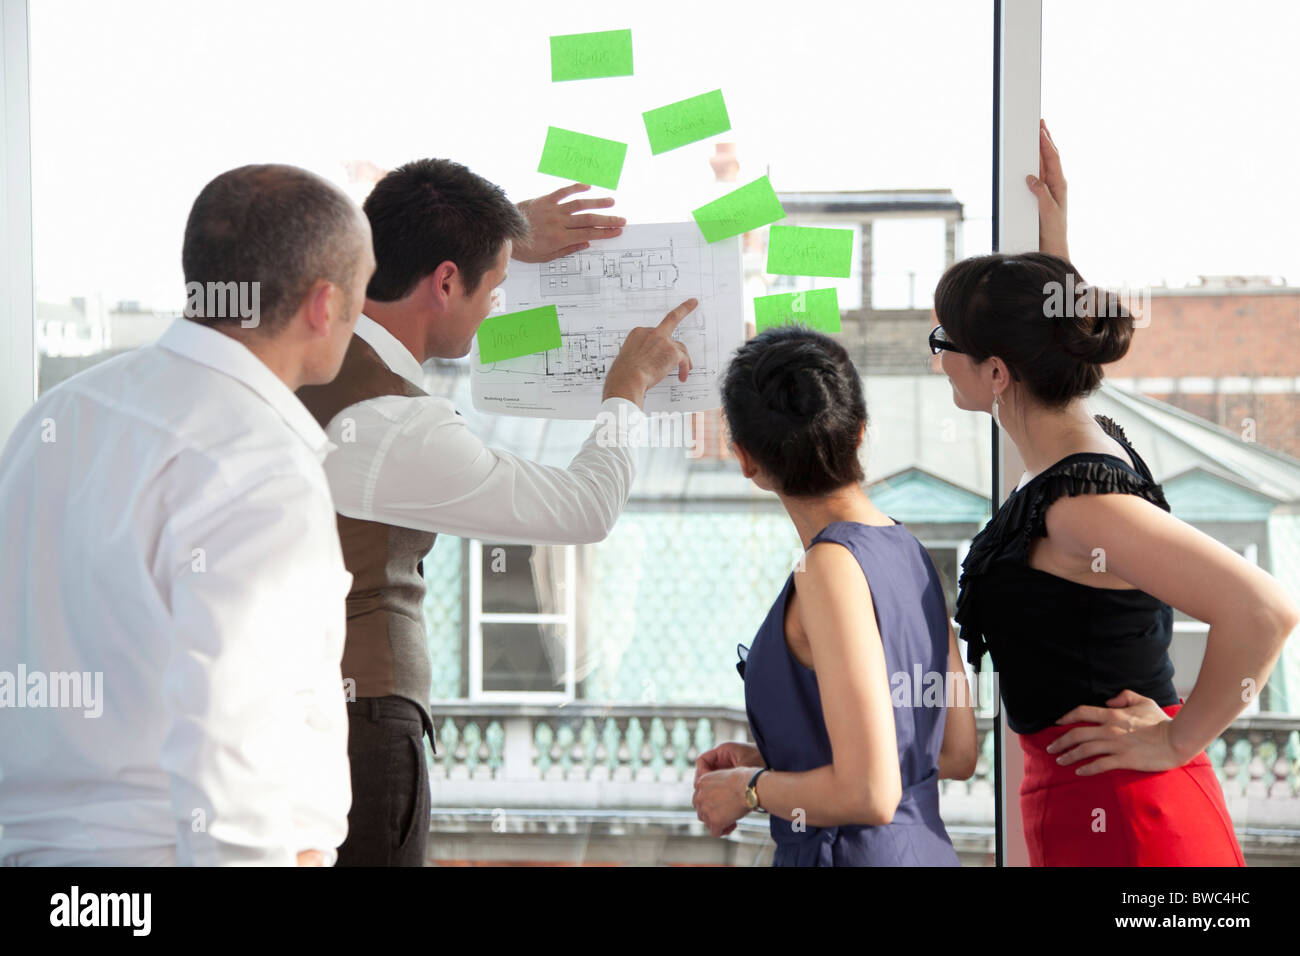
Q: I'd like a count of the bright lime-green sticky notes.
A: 7